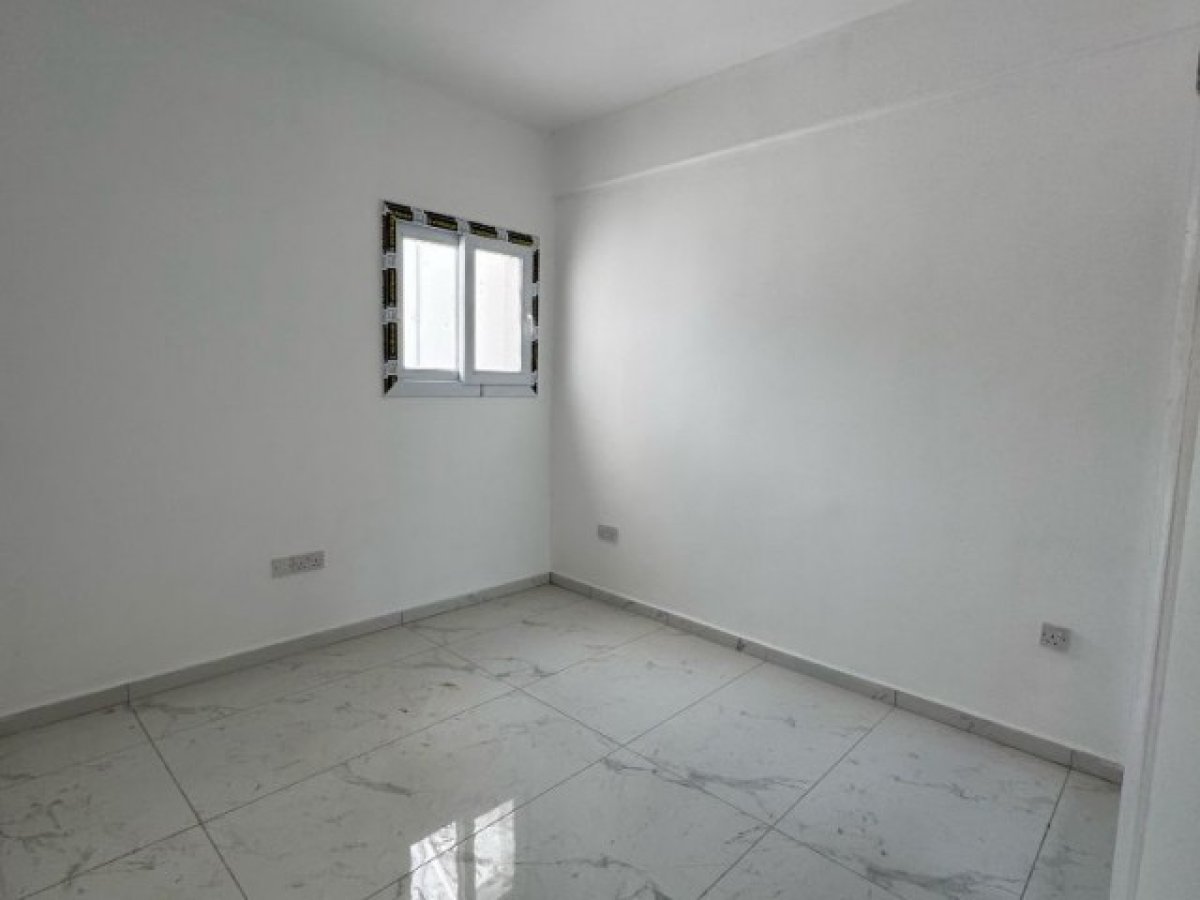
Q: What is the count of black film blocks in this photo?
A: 12